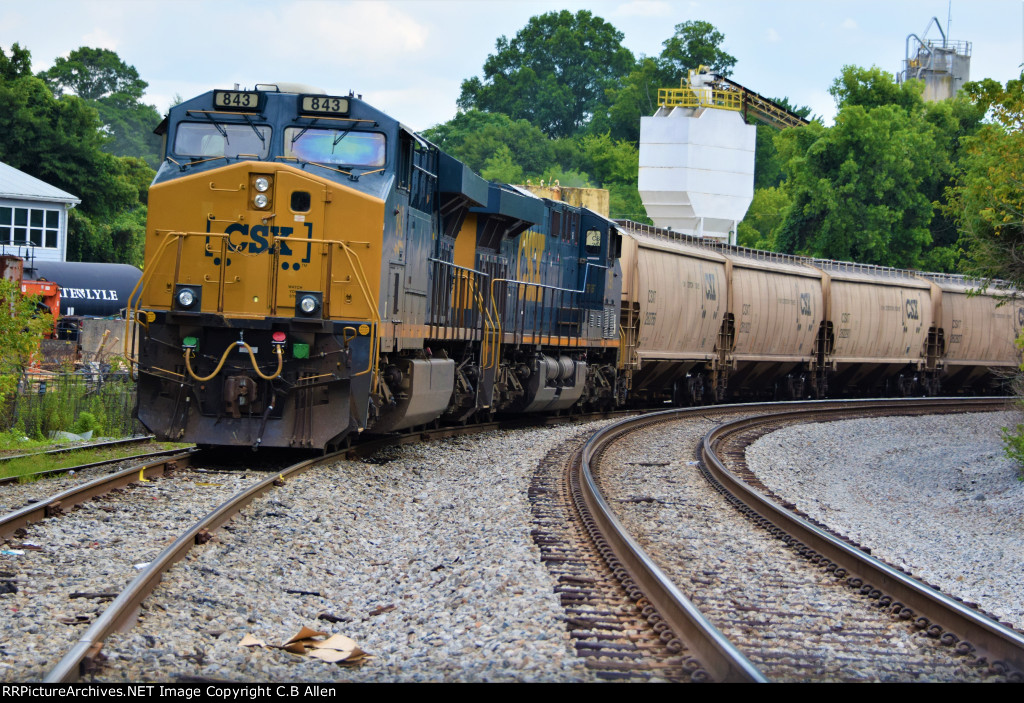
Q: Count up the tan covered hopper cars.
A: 4